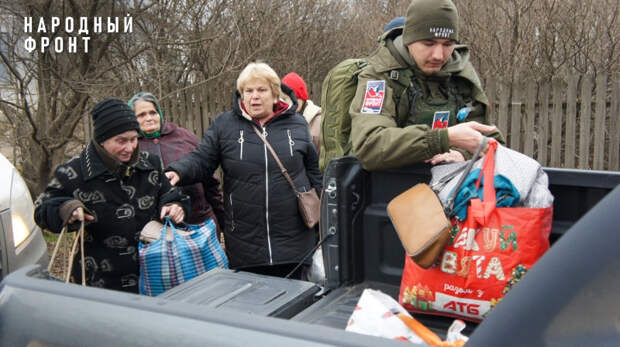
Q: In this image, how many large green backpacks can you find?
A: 1